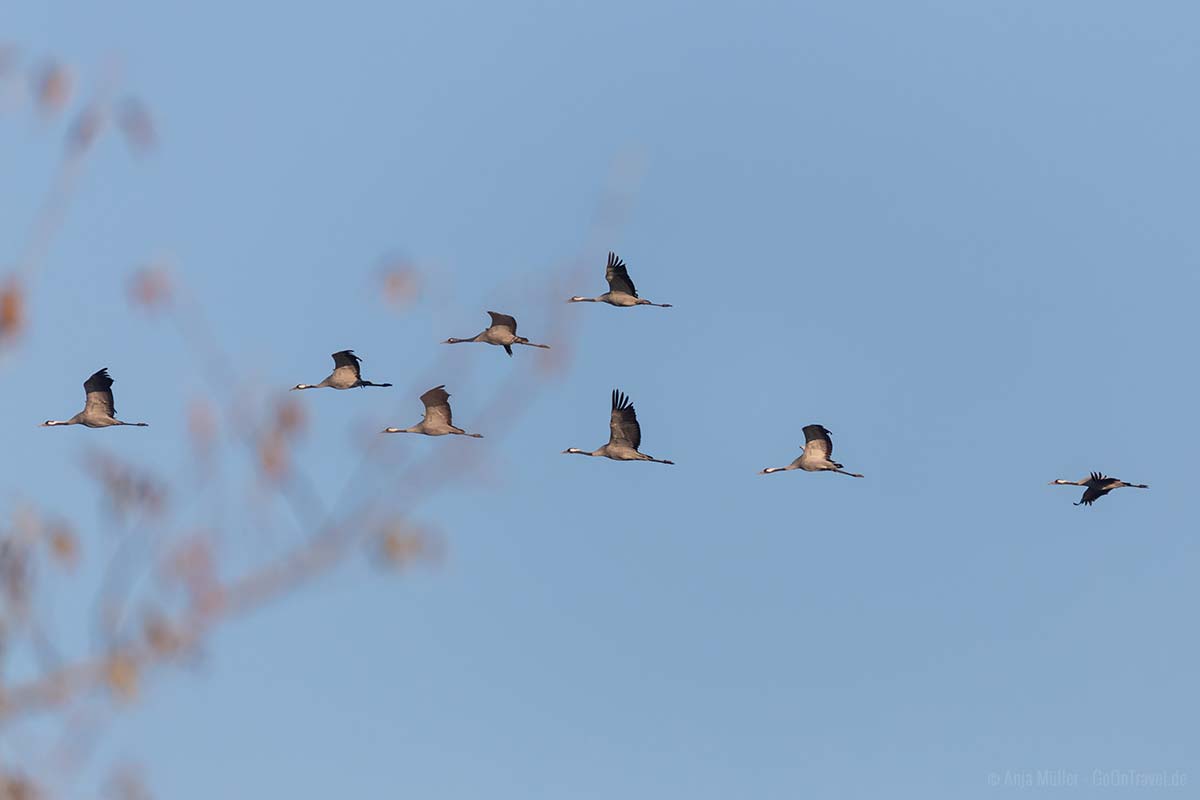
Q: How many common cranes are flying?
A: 8